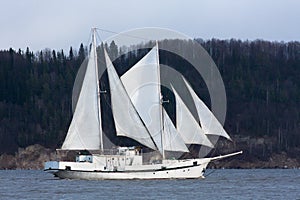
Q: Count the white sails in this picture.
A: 6